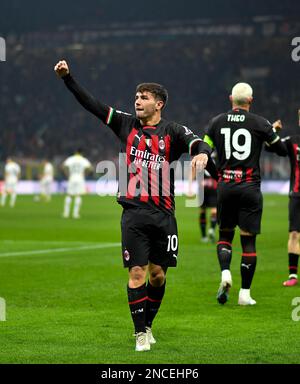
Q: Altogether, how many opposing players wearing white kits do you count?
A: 3